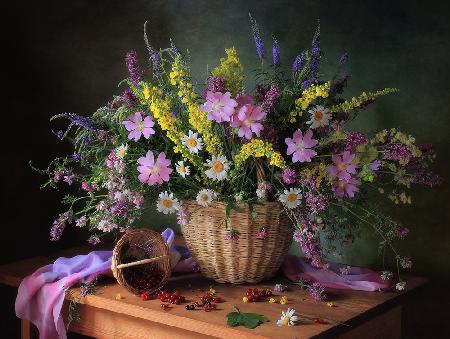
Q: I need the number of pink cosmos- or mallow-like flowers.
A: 7